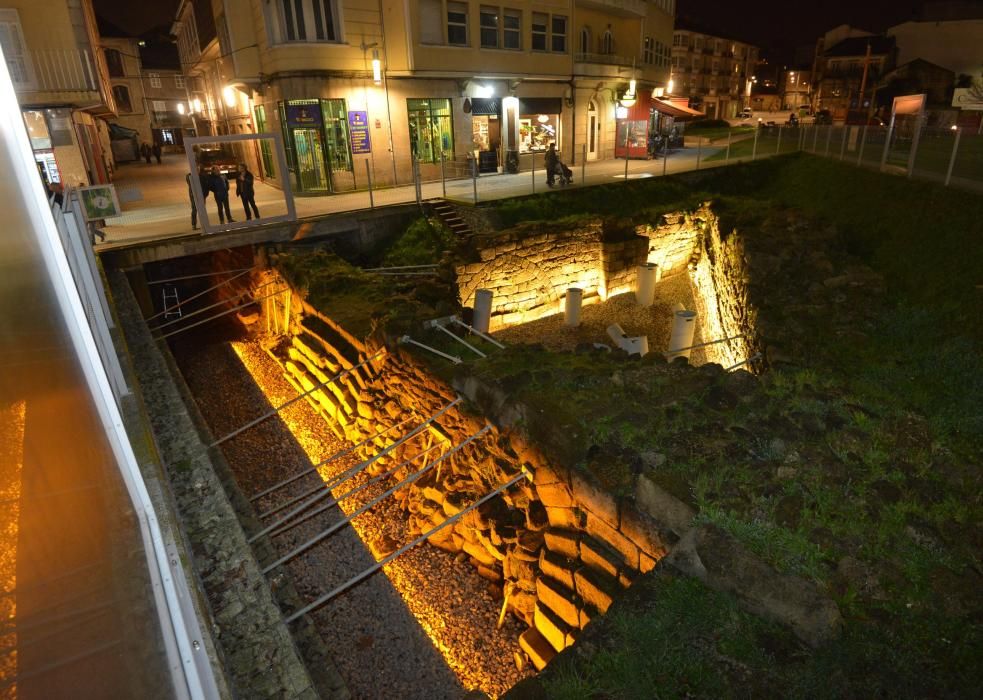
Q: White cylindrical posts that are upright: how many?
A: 4